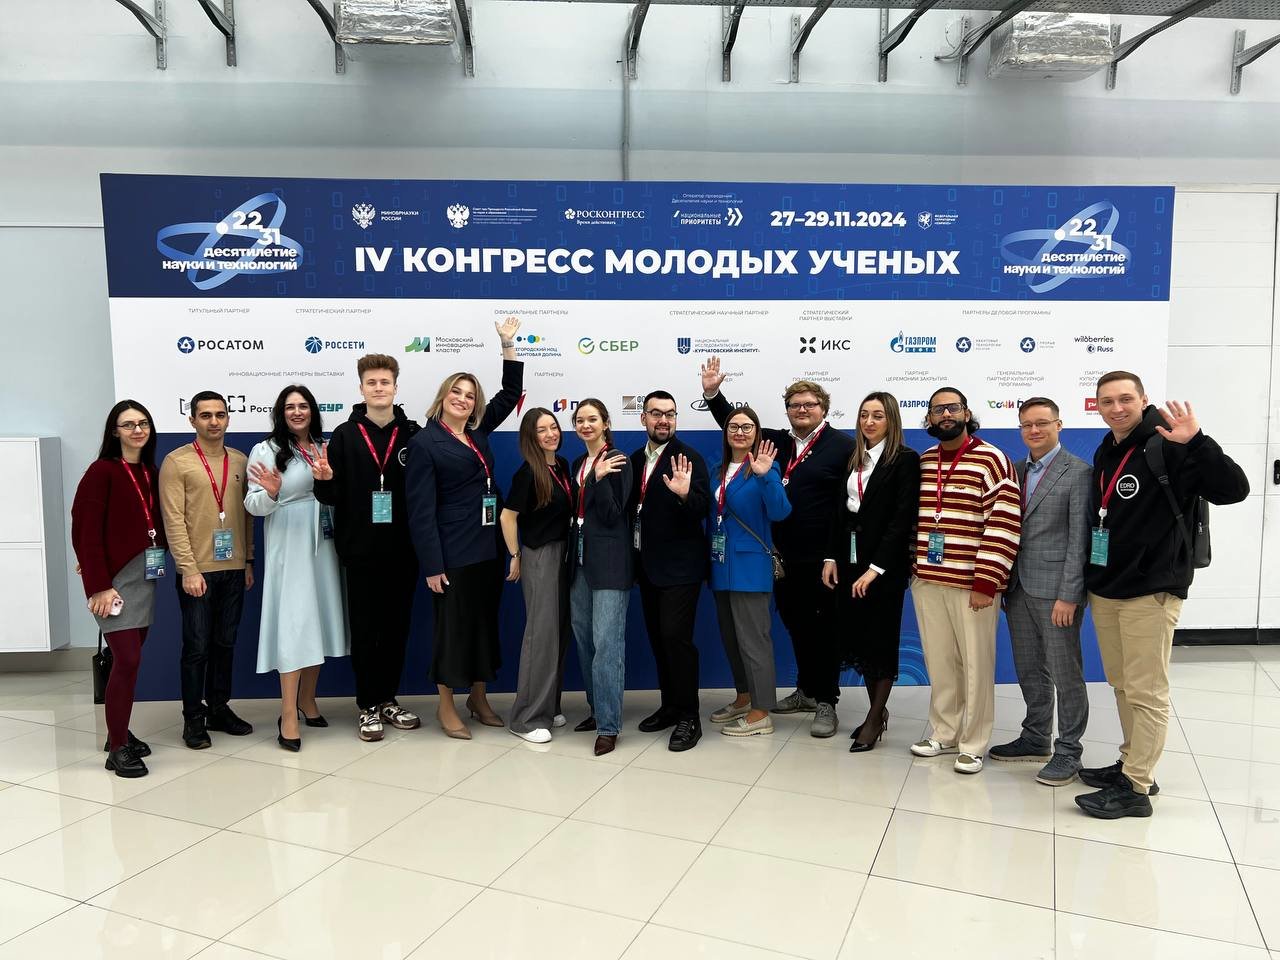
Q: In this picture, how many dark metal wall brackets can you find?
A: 11